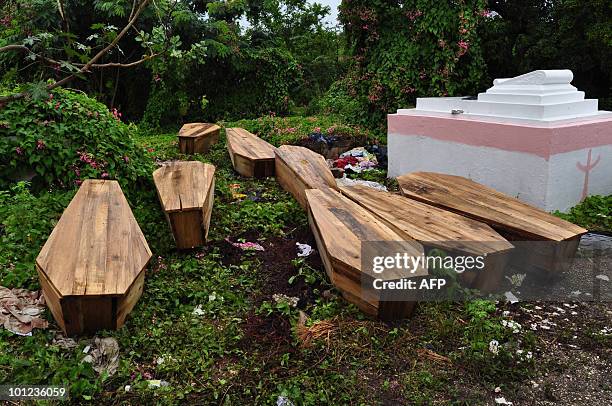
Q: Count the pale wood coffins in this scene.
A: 8